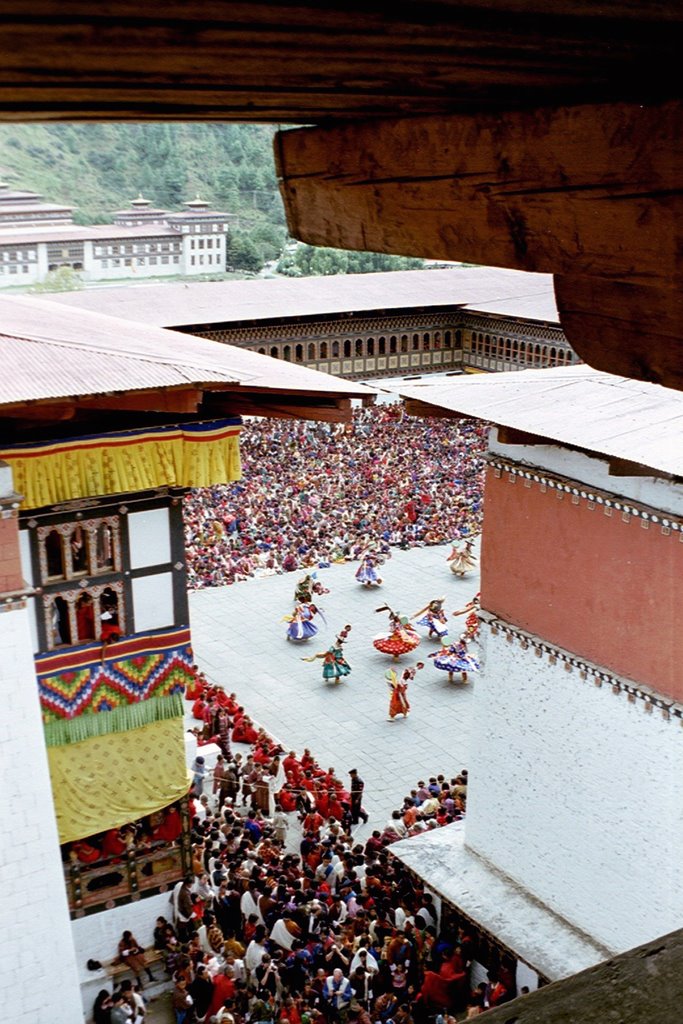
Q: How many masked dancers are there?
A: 10